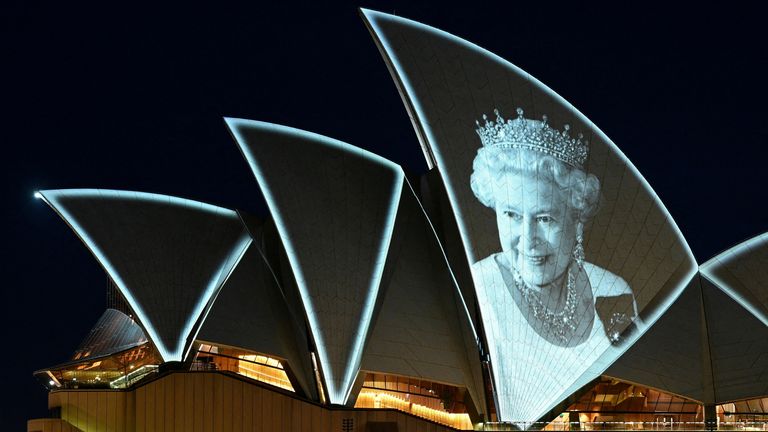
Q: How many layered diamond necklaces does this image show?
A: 1